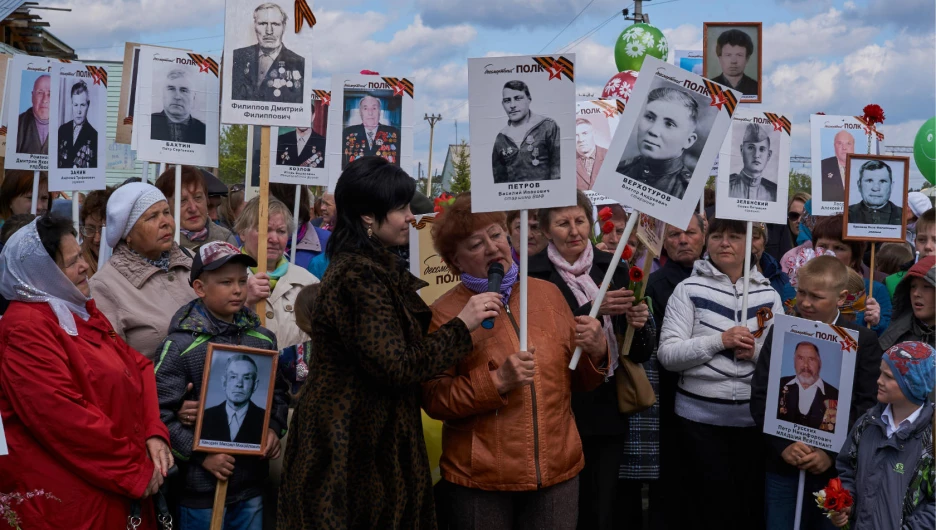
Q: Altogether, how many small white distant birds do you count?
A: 0